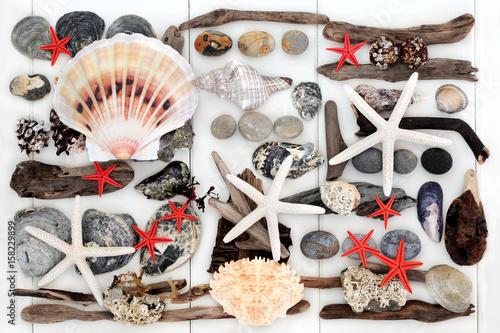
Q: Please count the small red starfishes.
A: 8